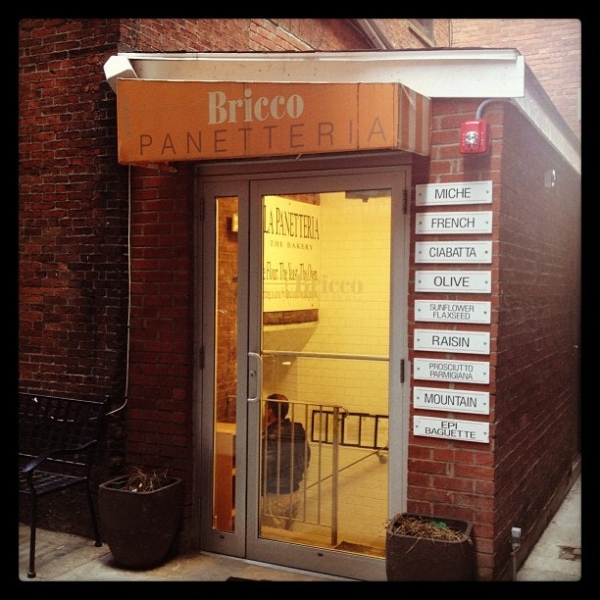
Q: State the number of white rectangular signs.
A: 9